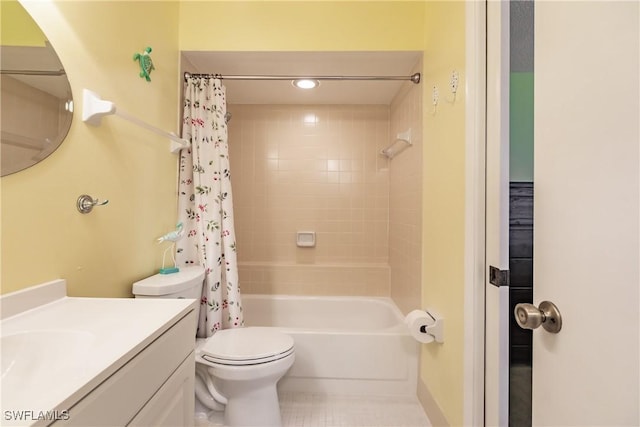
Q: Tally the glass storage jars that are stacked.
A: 0